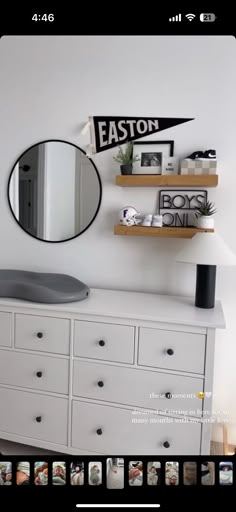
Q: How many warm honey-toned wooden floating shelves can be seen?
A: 2